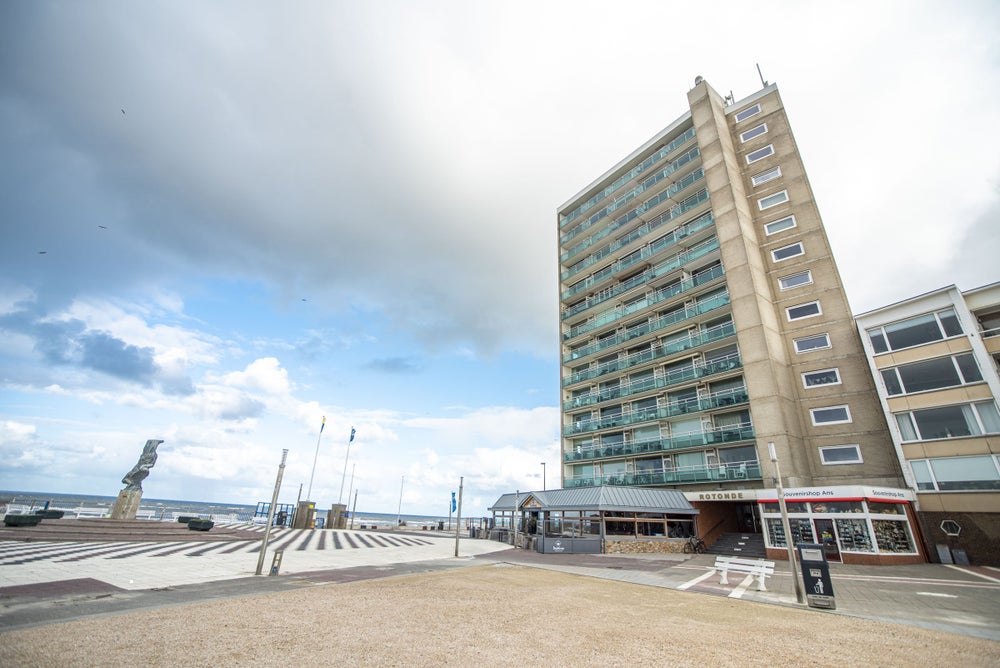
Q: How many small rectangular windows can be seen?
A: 13